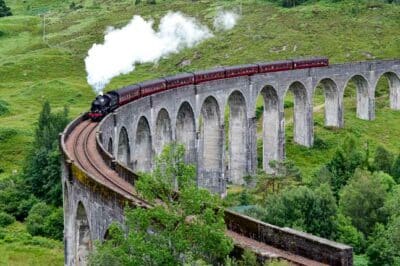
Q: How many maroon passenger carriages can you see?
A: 7